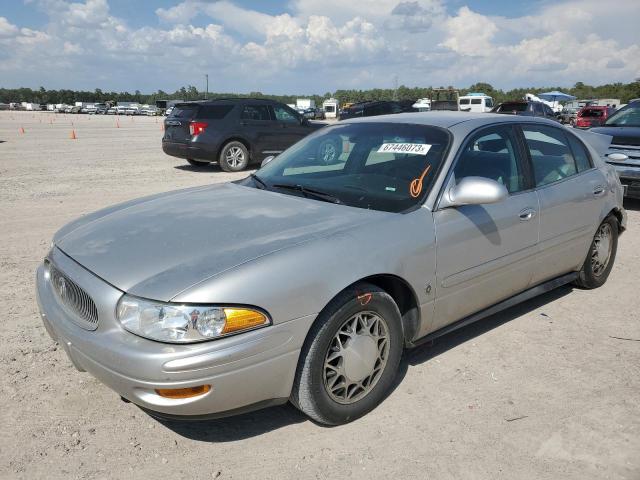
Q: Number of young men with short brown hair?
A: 0